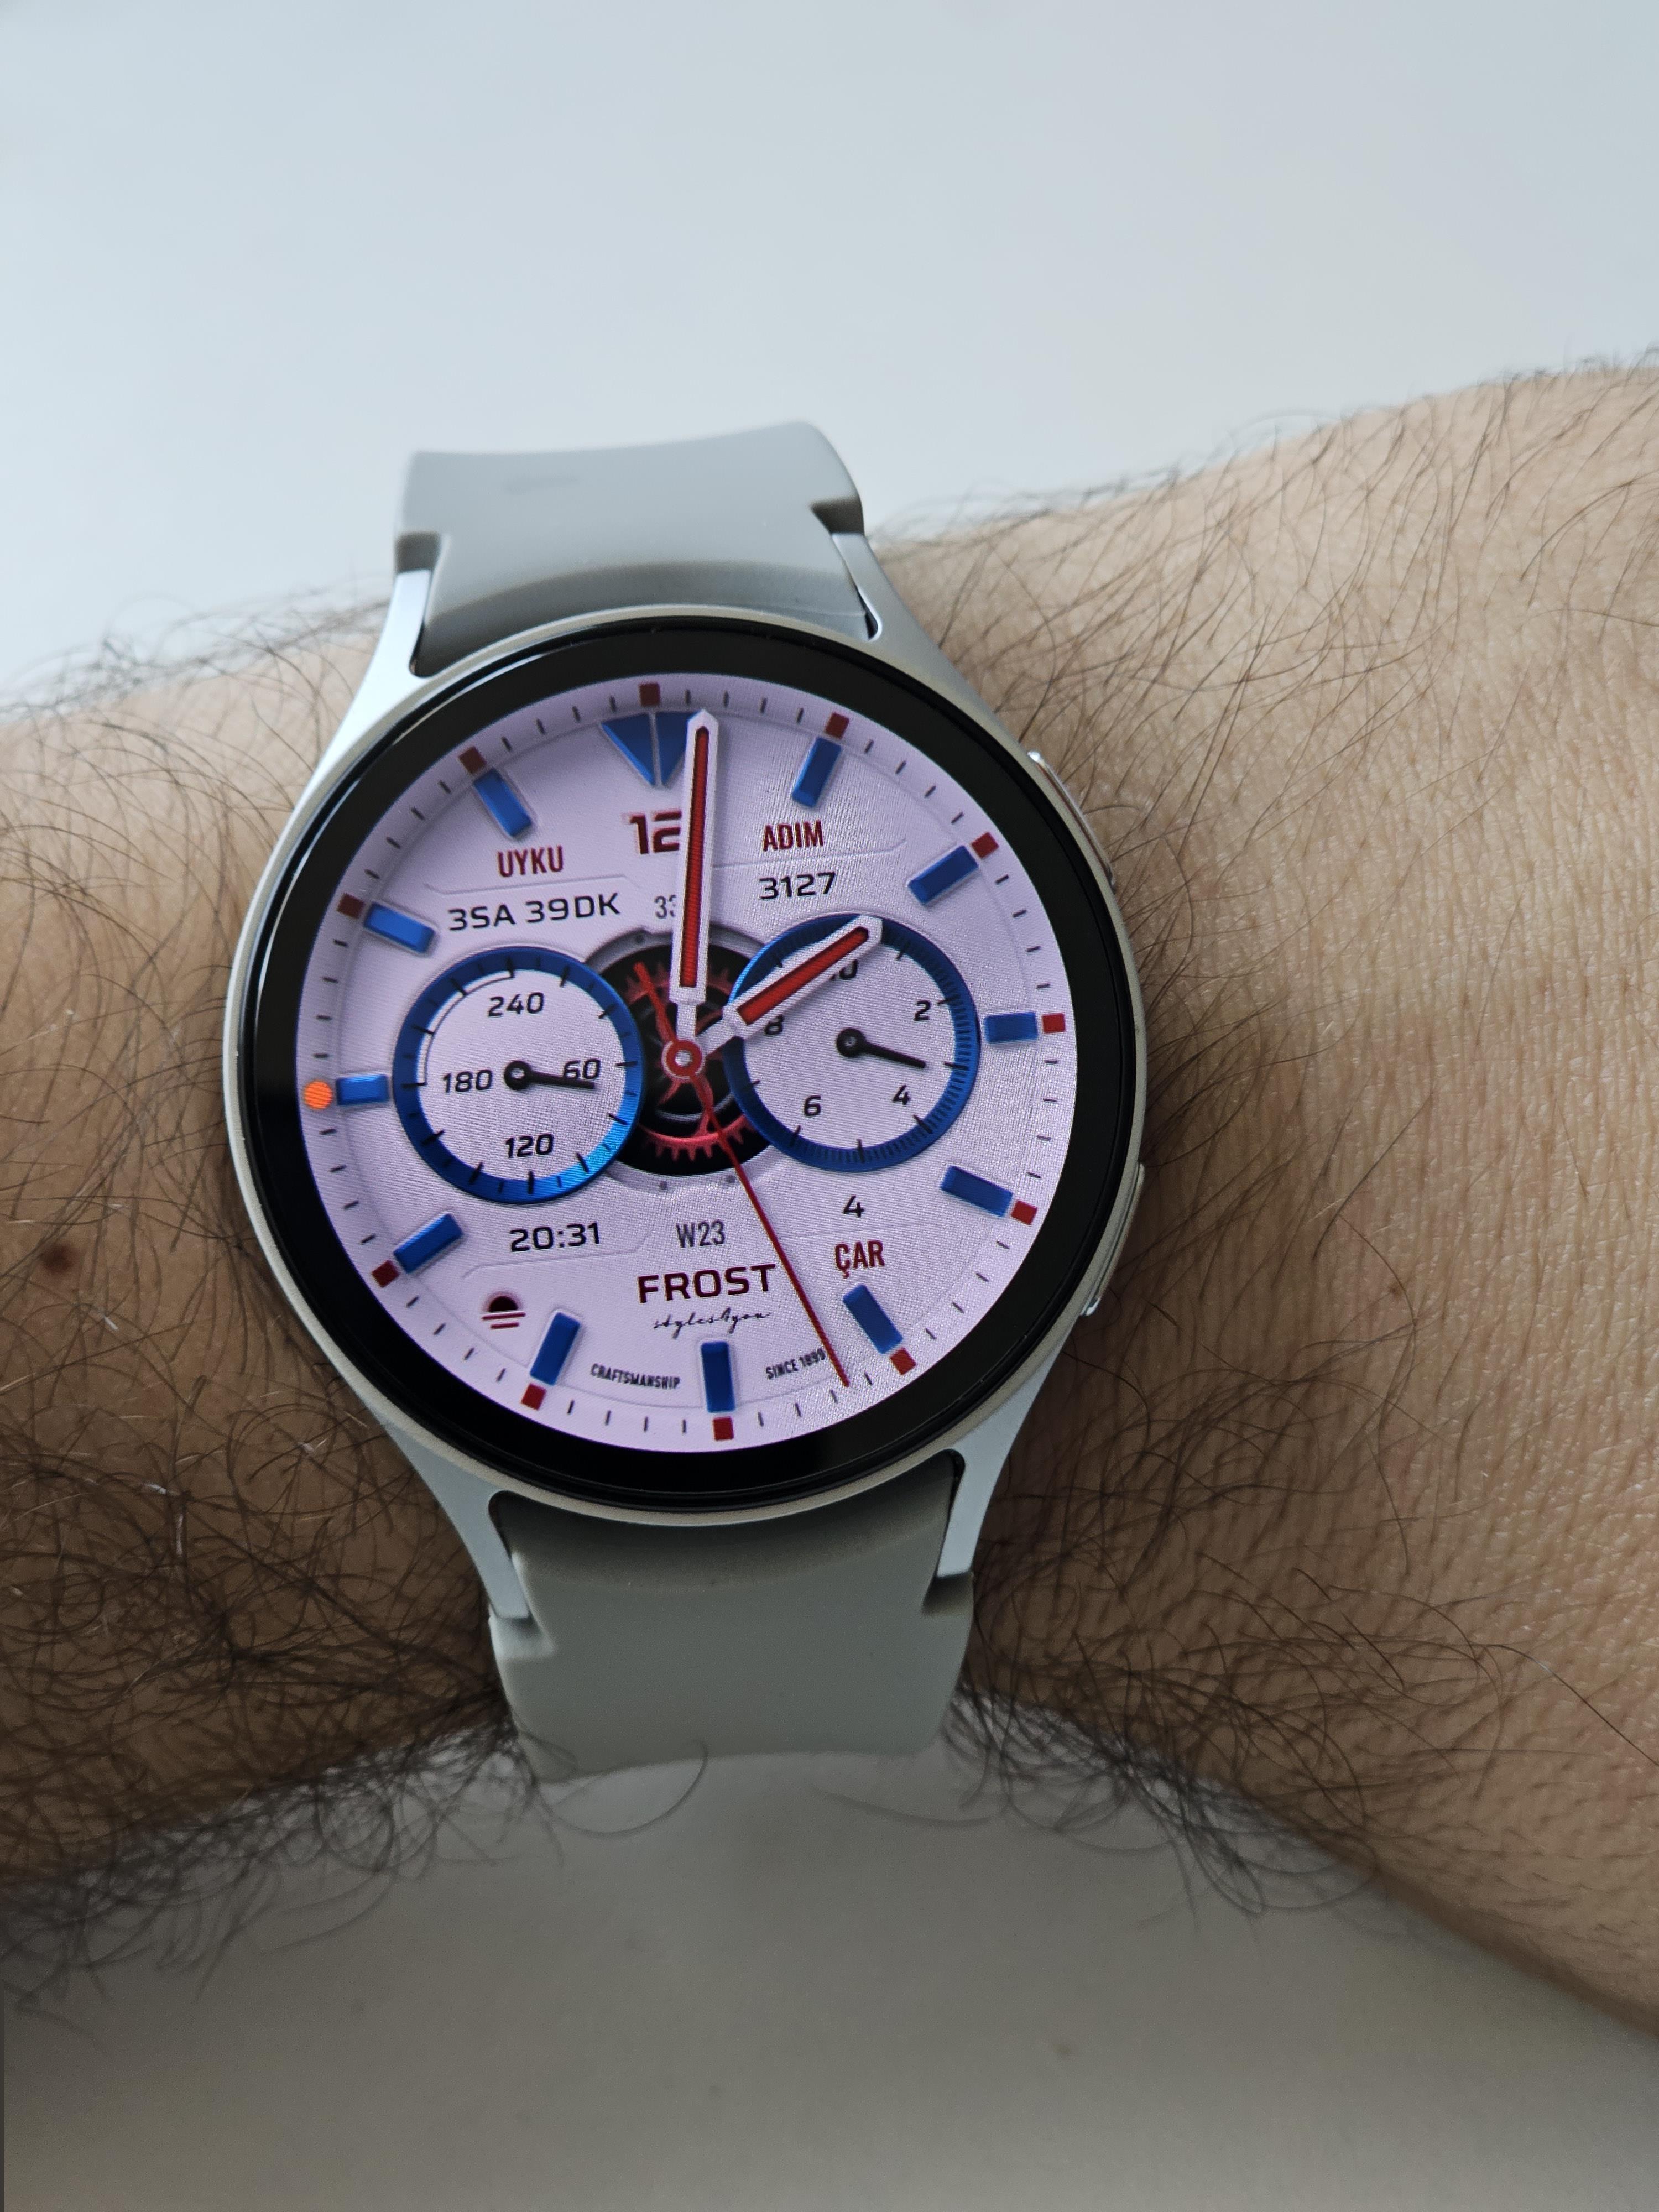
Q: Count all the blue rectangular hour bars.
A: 11